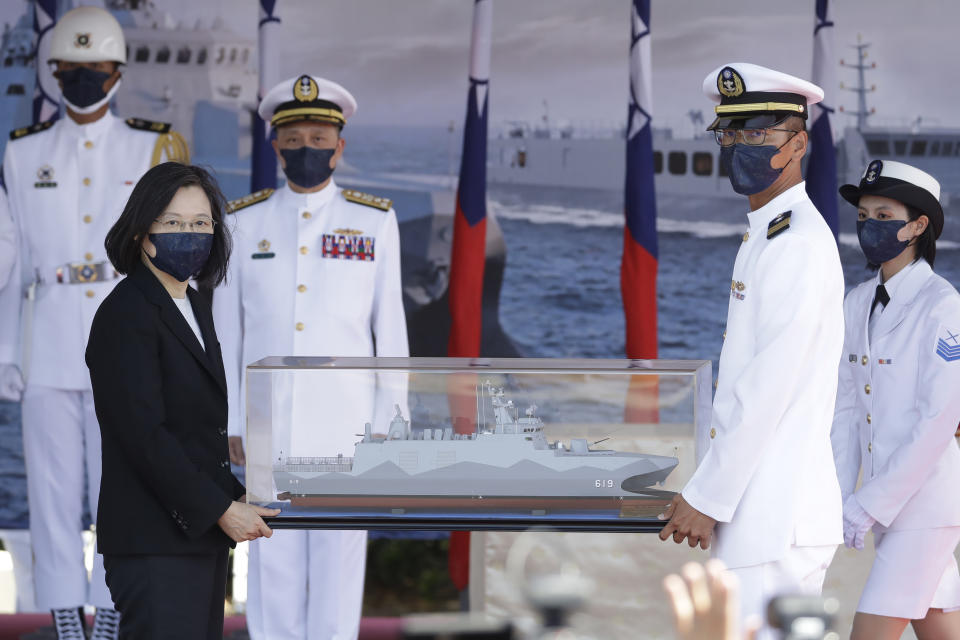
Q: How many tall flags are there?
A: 5